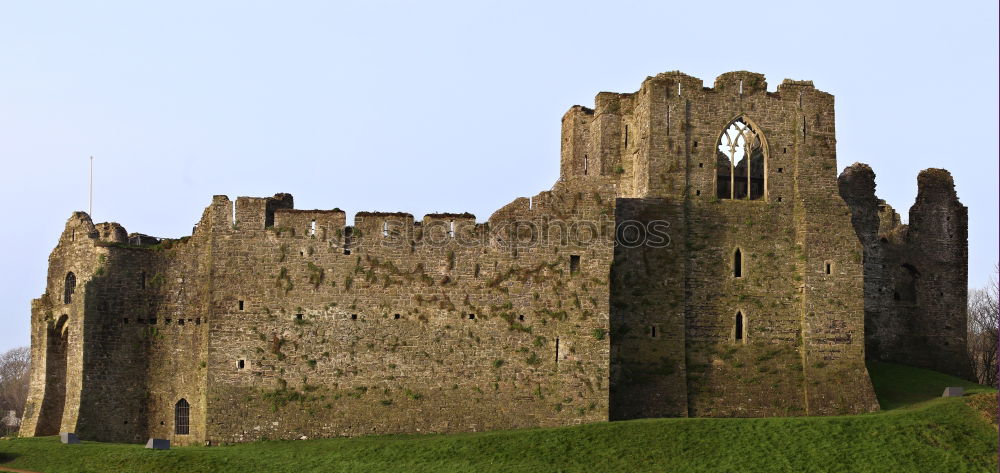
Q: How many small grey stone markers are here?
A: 3